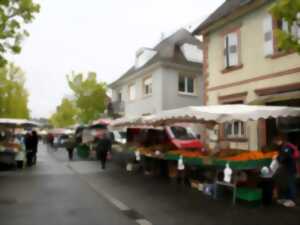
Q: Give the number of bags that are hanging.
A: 3